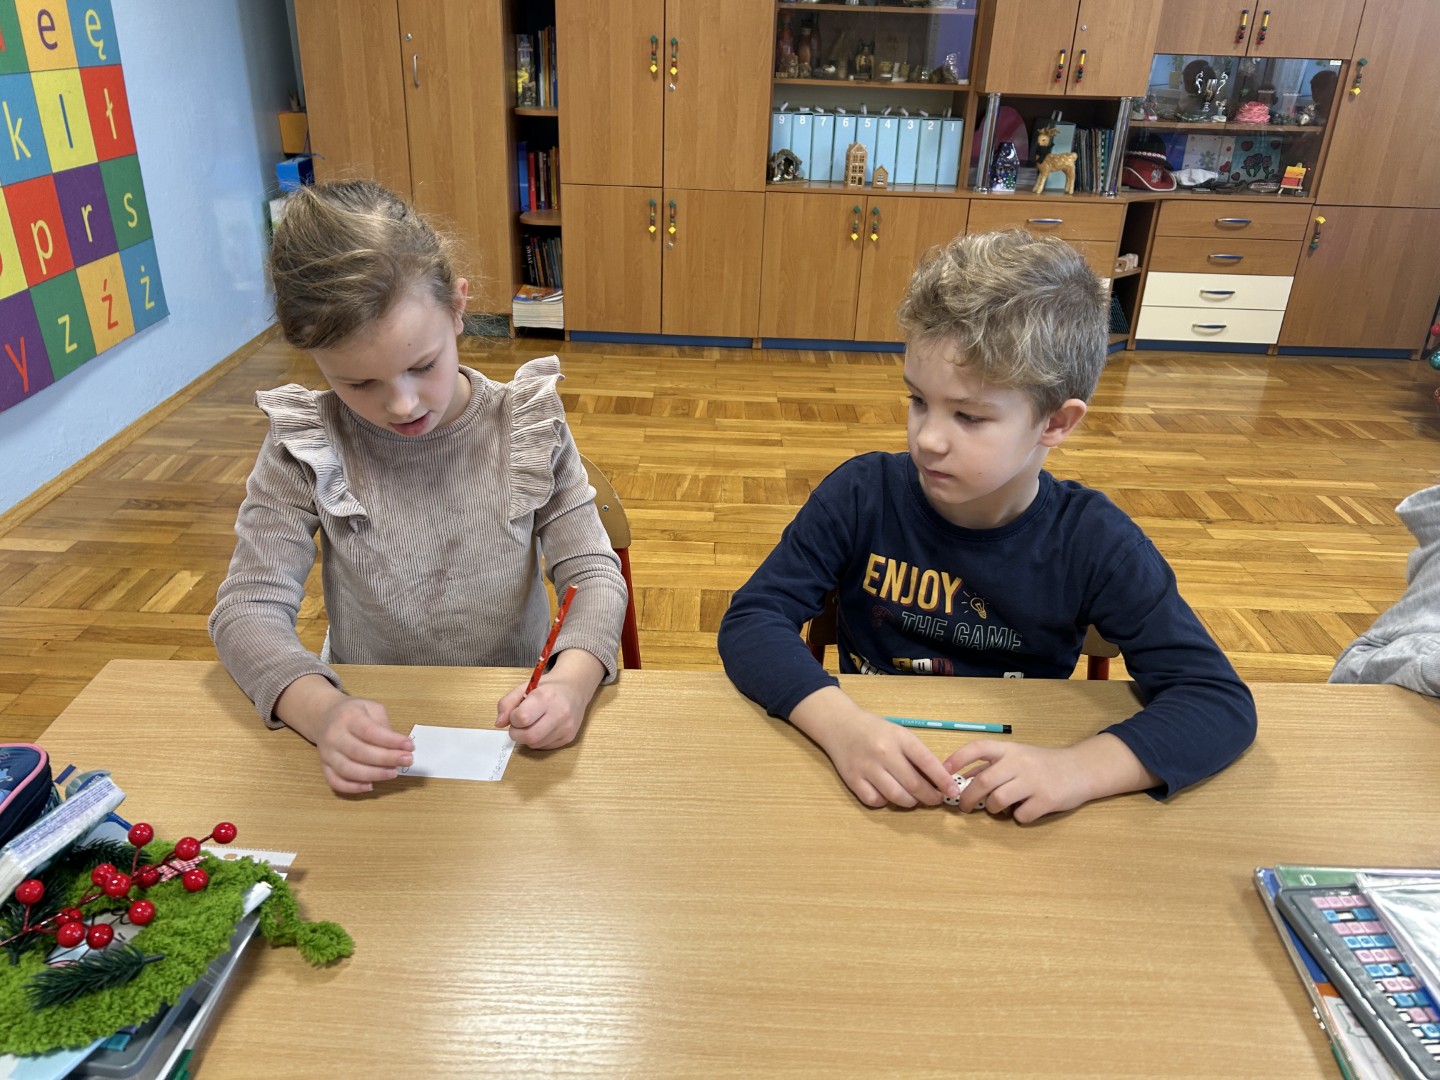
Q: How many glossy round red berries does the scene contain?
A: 12